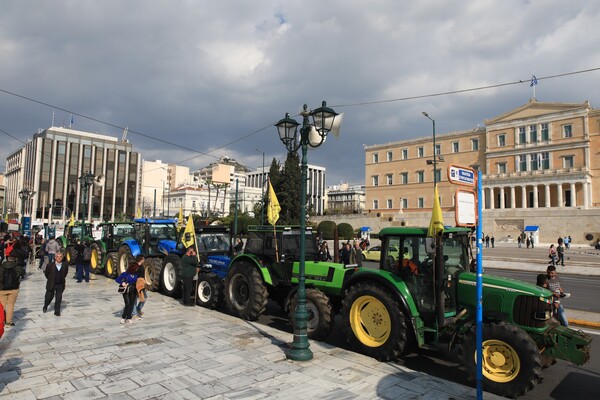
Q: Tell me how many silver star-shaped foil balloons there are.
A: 0